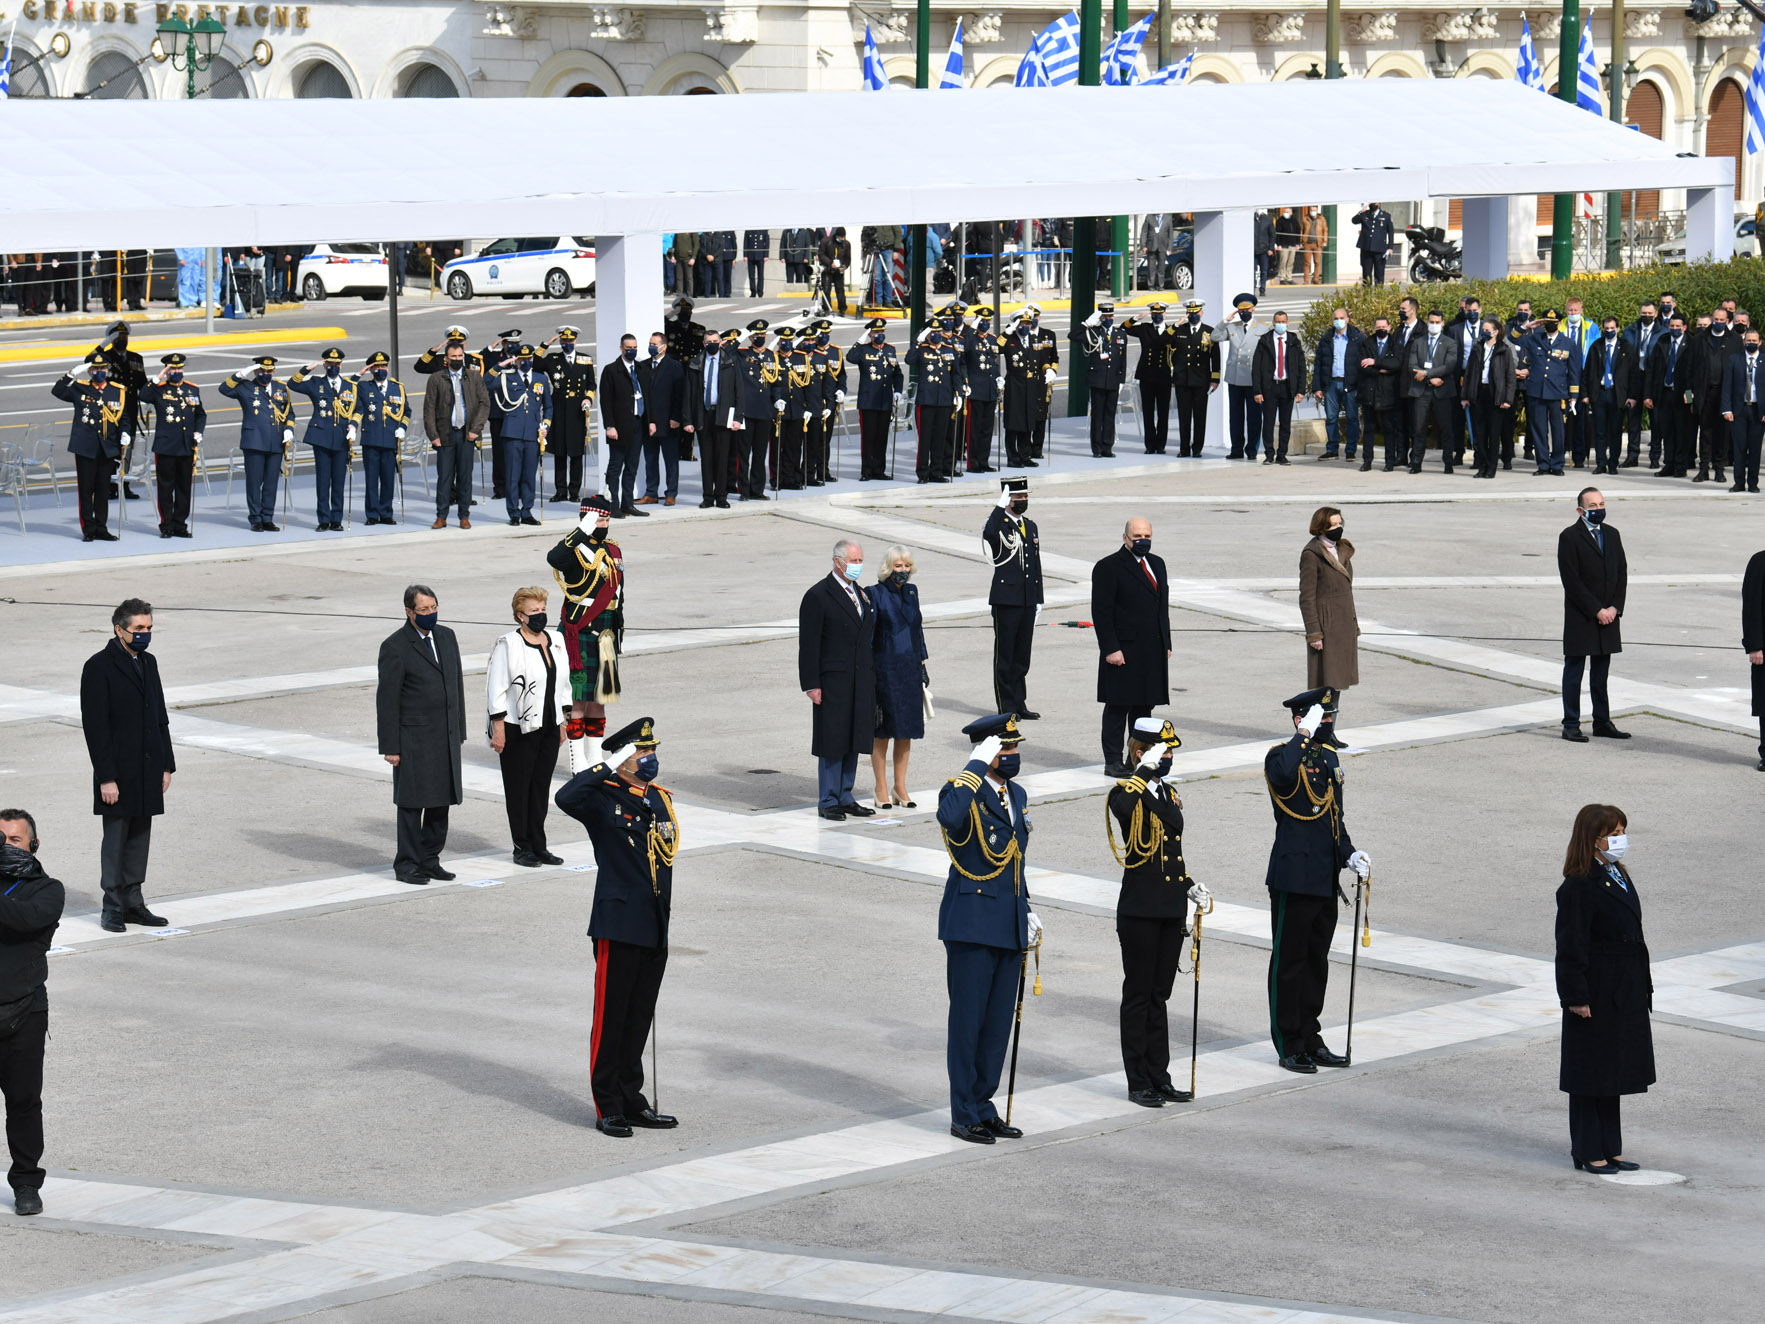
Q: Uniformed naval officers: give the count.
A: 10